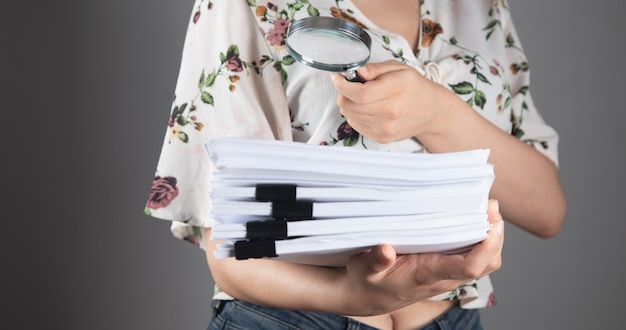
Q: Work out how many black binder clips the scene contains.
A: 4